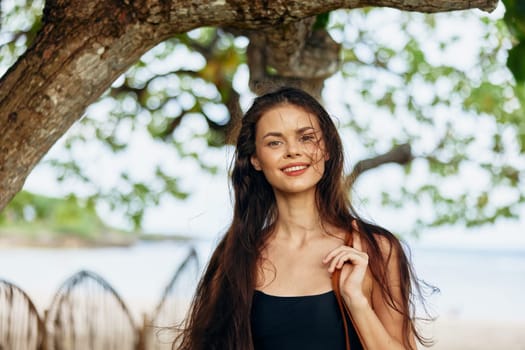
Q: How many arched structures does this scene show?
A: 3